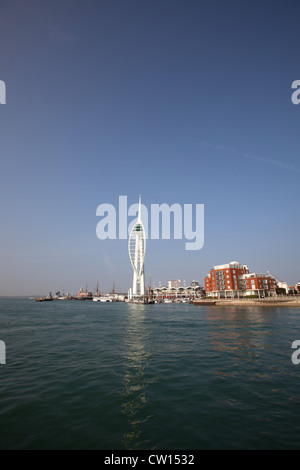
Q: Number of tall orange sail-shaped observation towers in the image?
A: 0